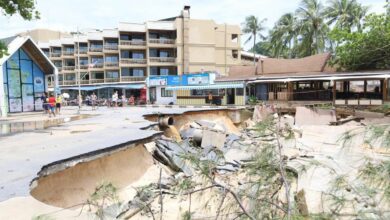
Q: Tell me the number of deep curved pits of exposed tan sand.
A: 2